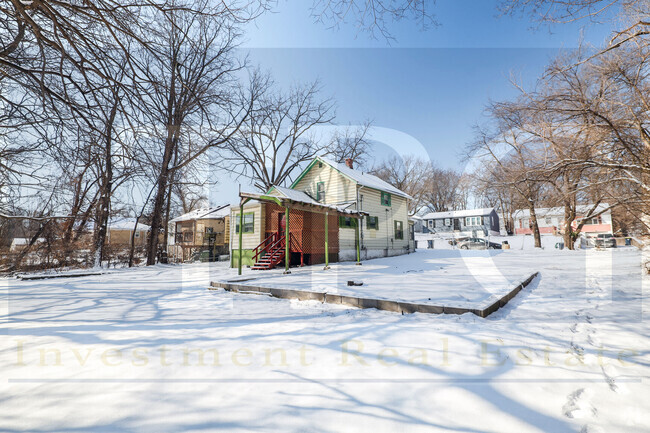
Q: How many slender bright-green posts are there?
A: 4